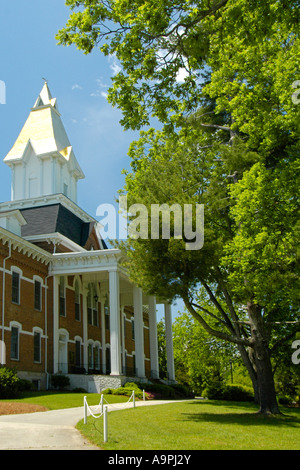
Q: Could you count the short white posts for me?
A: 5